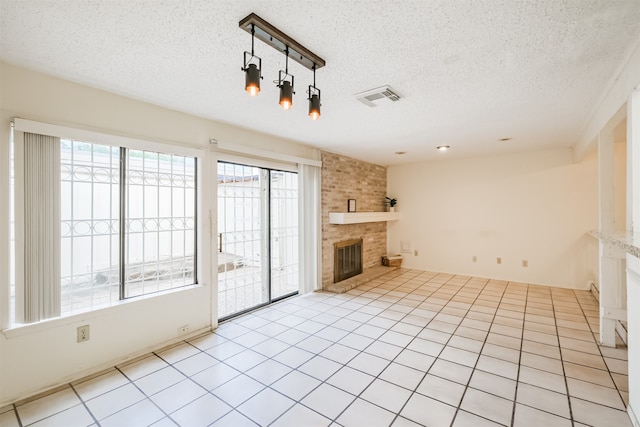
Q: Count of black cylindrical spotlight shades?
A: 3